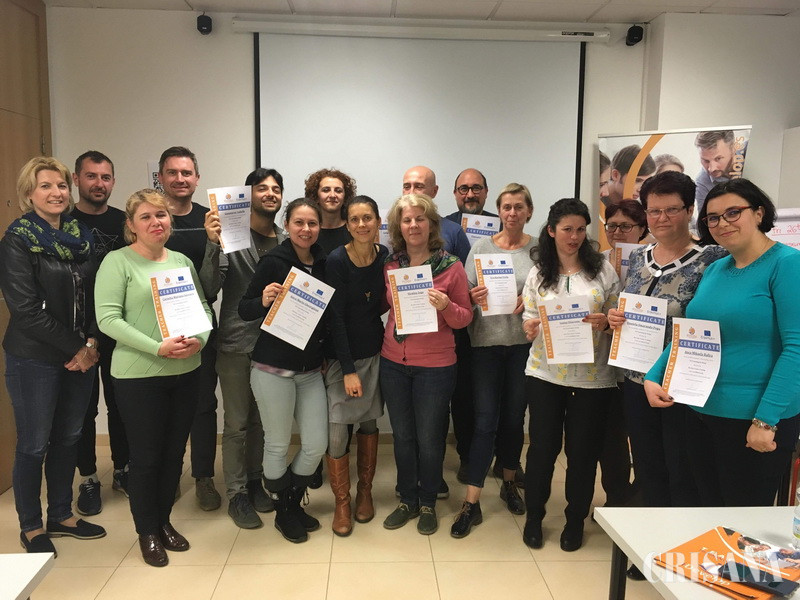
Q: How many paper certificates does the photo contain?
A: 11